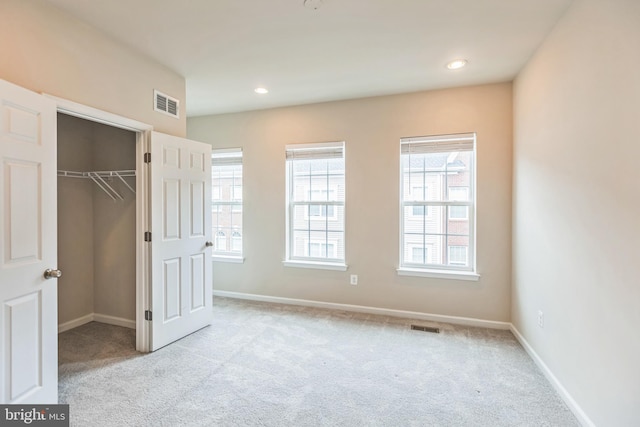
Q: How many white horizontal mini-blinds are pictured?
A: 3